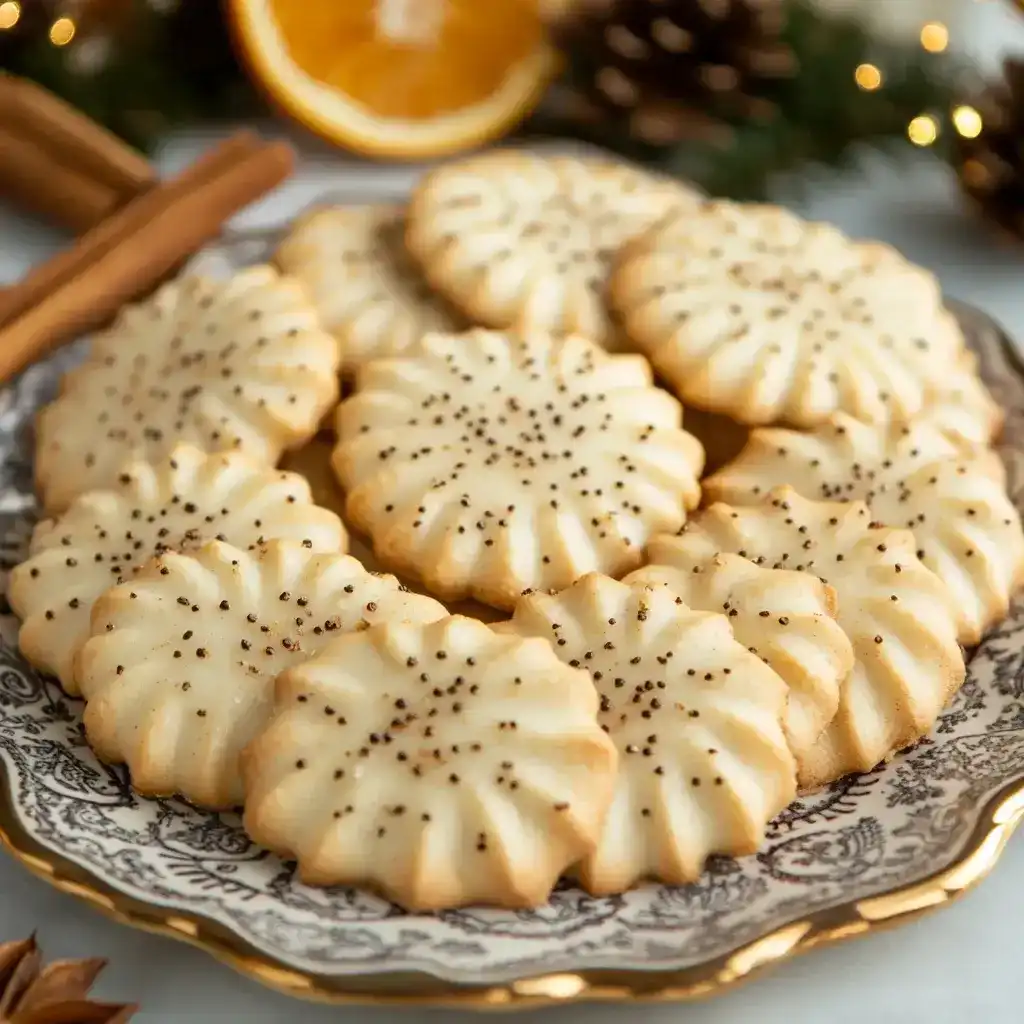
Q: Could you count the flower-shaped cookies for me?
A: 12